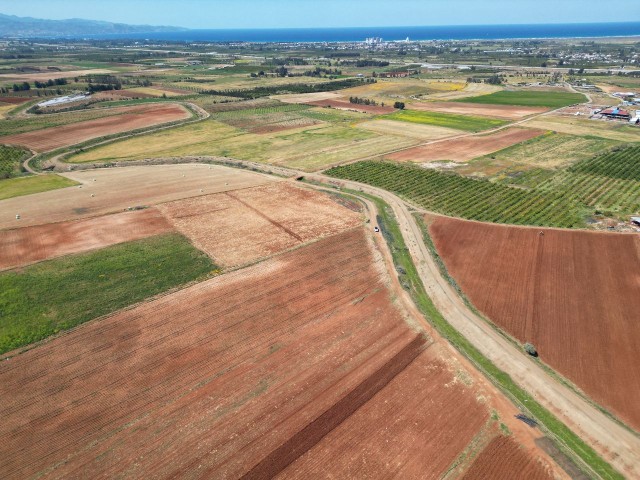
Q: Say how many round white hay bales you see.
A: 8